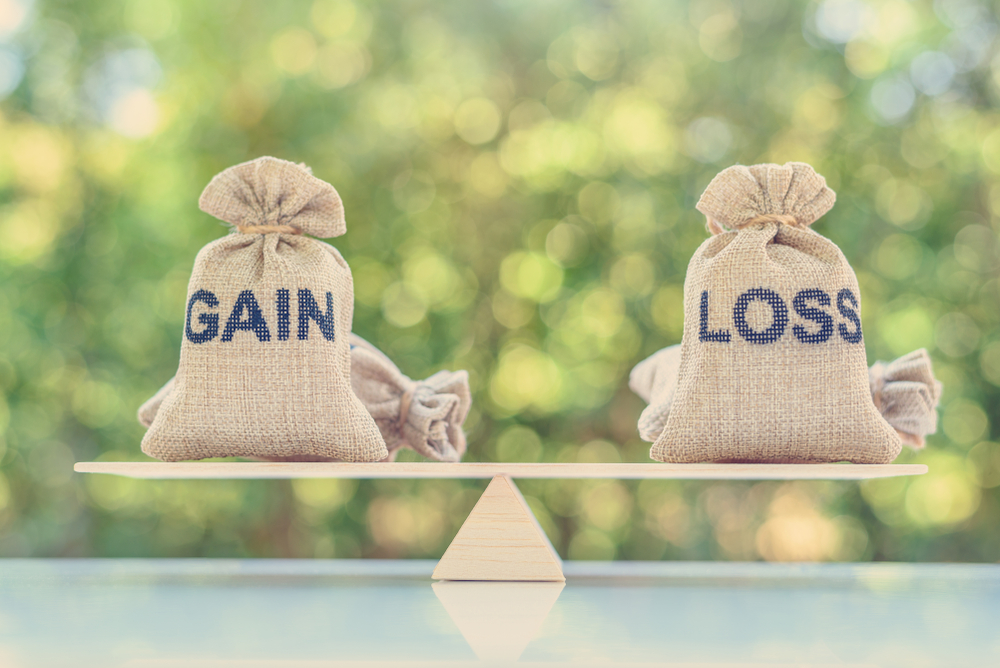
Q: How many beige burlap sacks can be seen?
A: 4